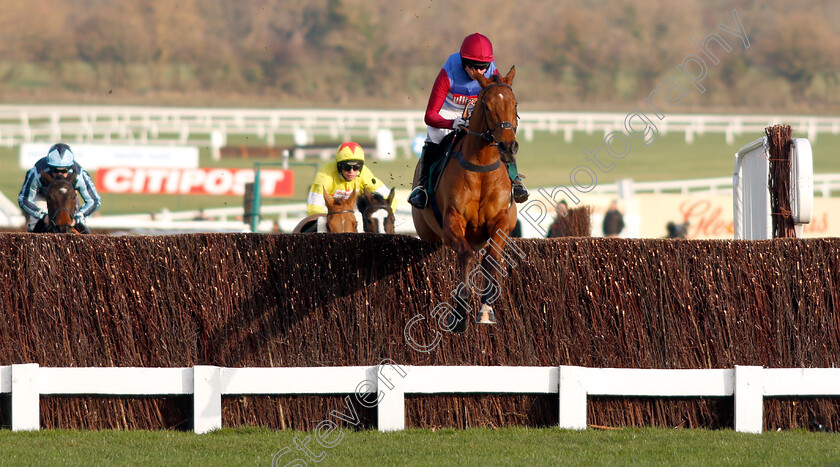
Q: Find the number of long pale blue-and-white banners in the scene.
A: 1